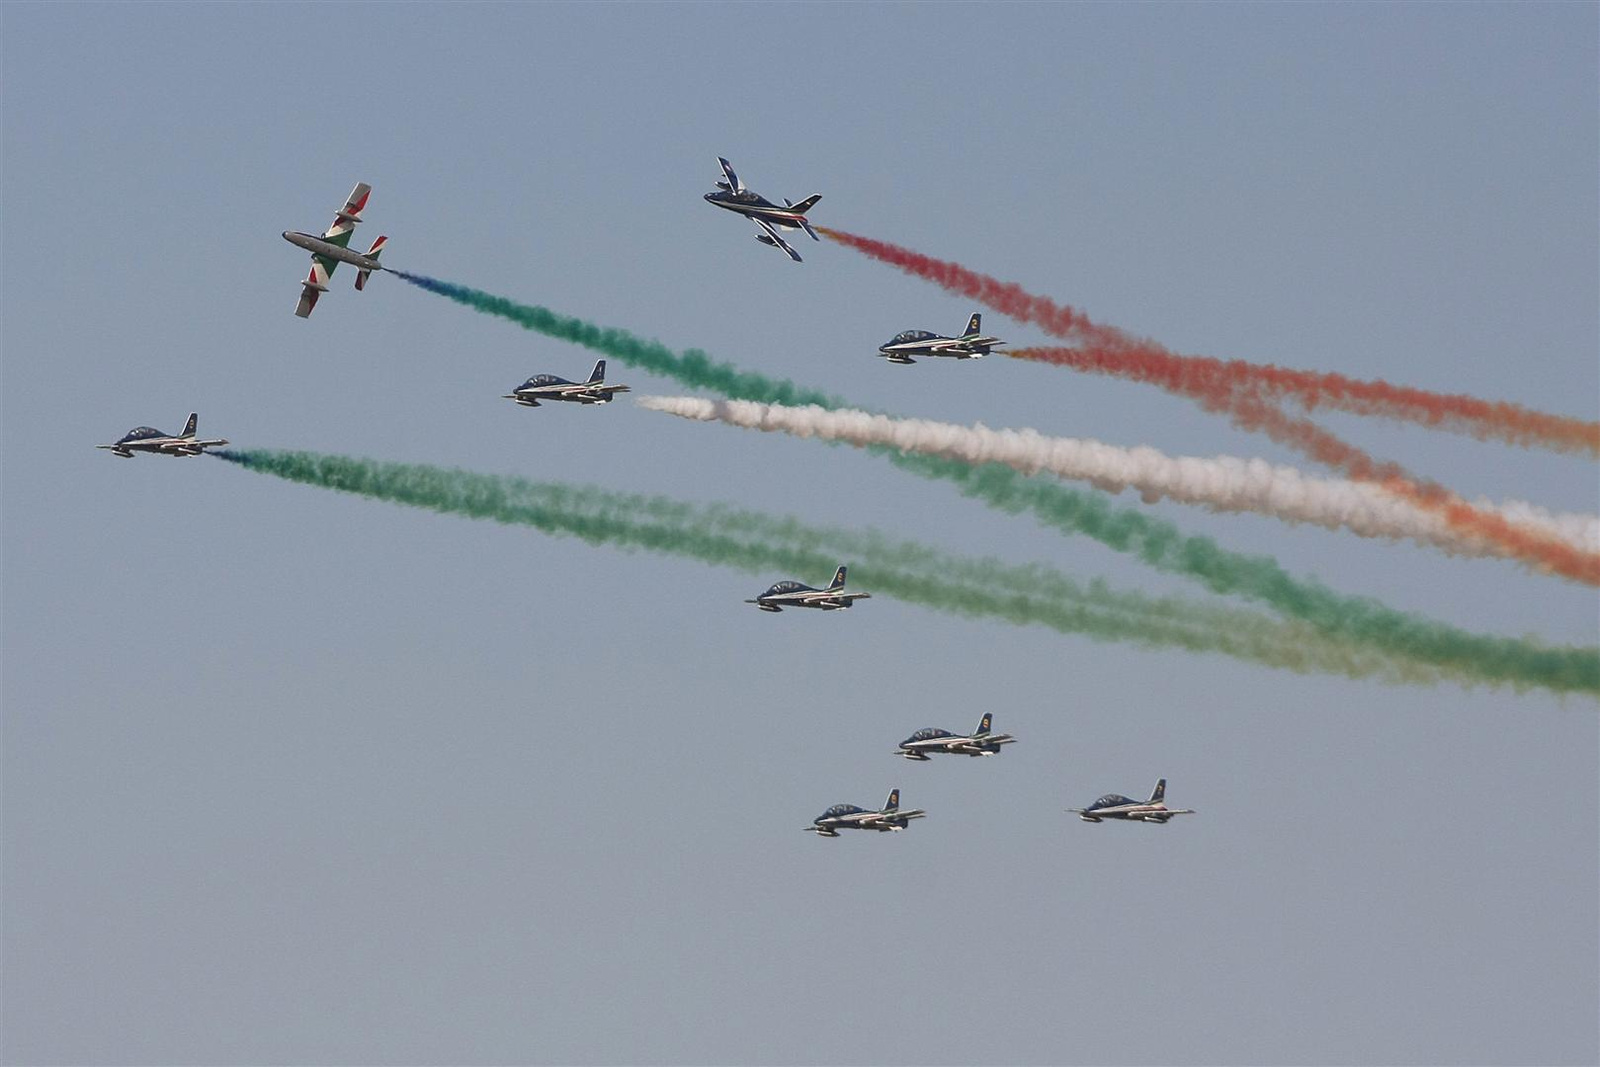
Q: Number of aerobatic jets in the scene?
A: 9